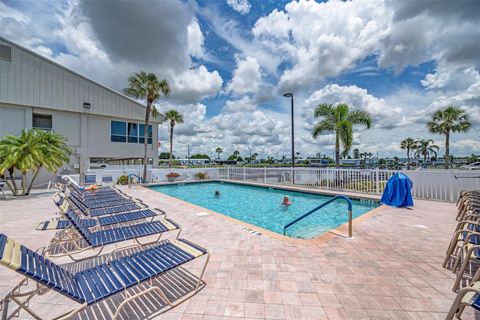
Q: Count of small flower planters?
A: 3